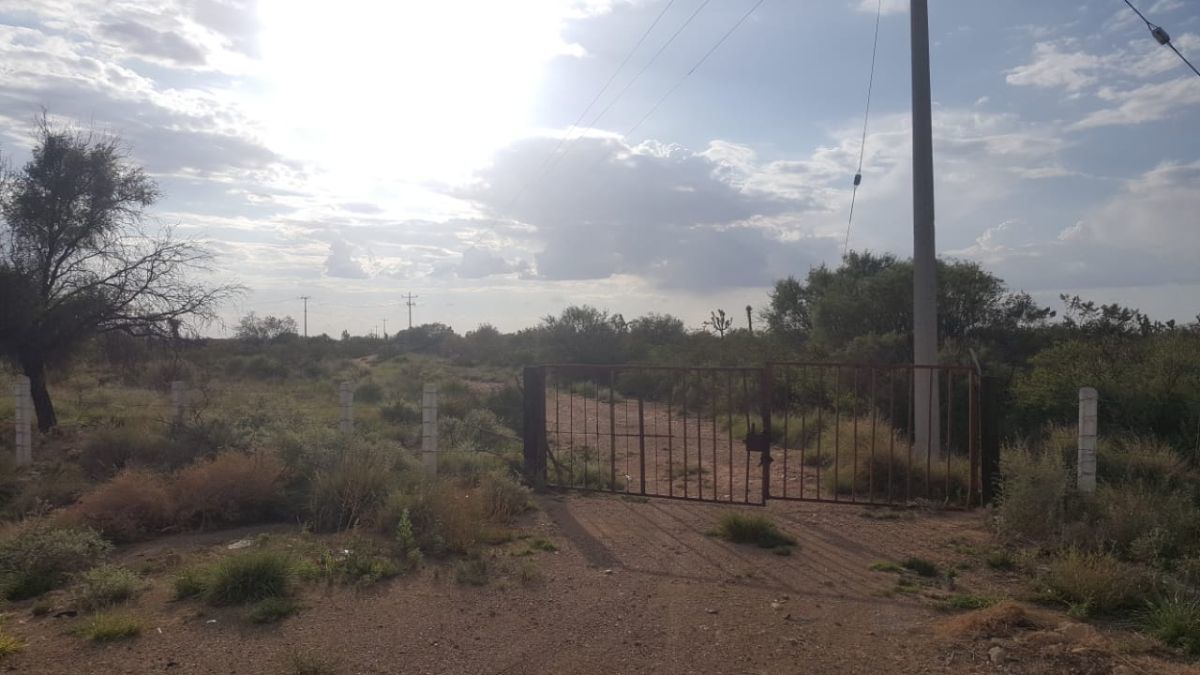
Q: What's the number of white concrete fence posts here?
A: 5